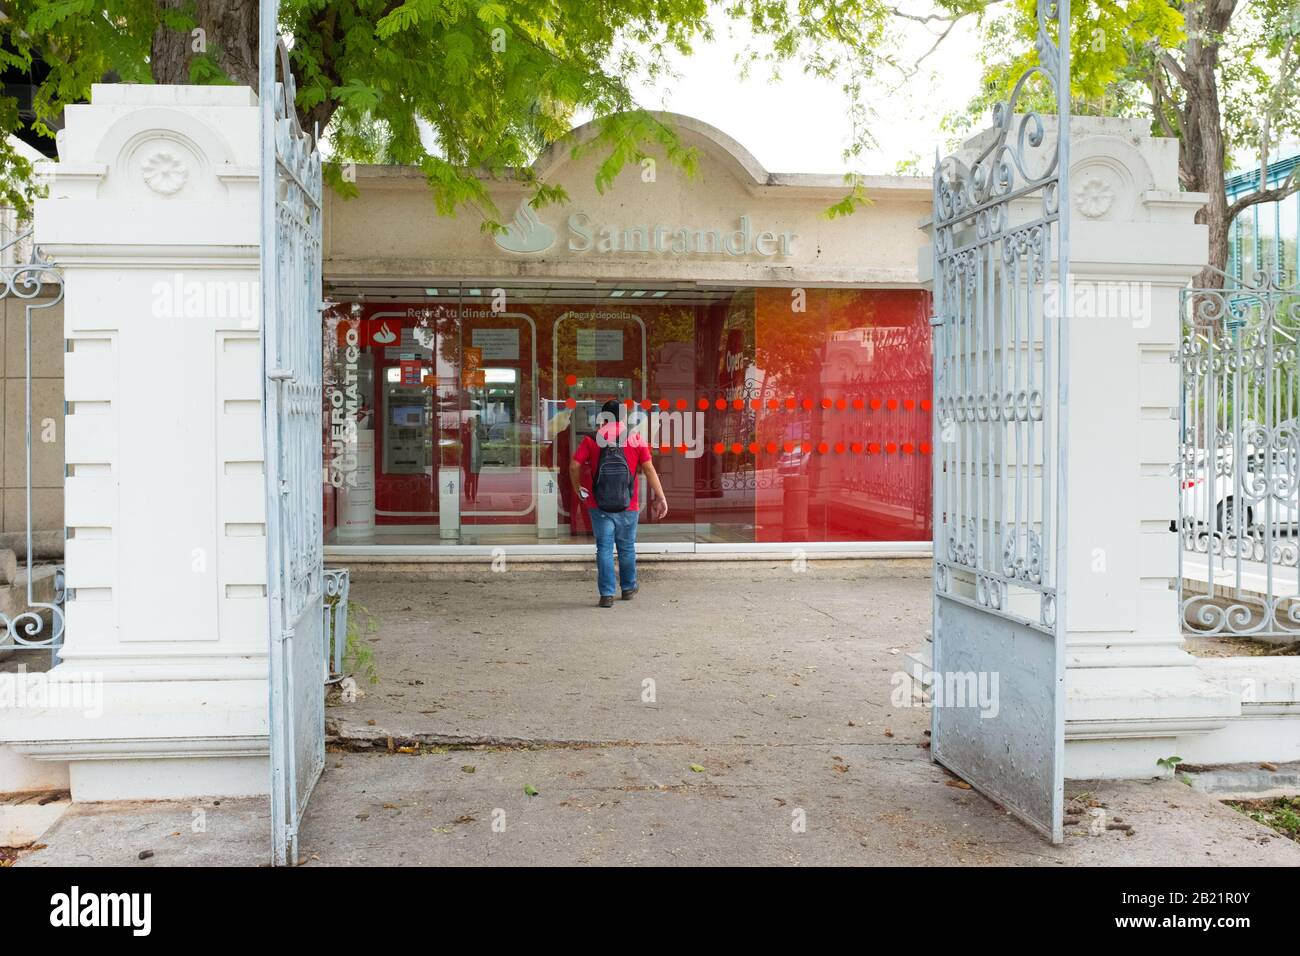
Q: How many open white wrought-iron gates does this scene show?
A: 2